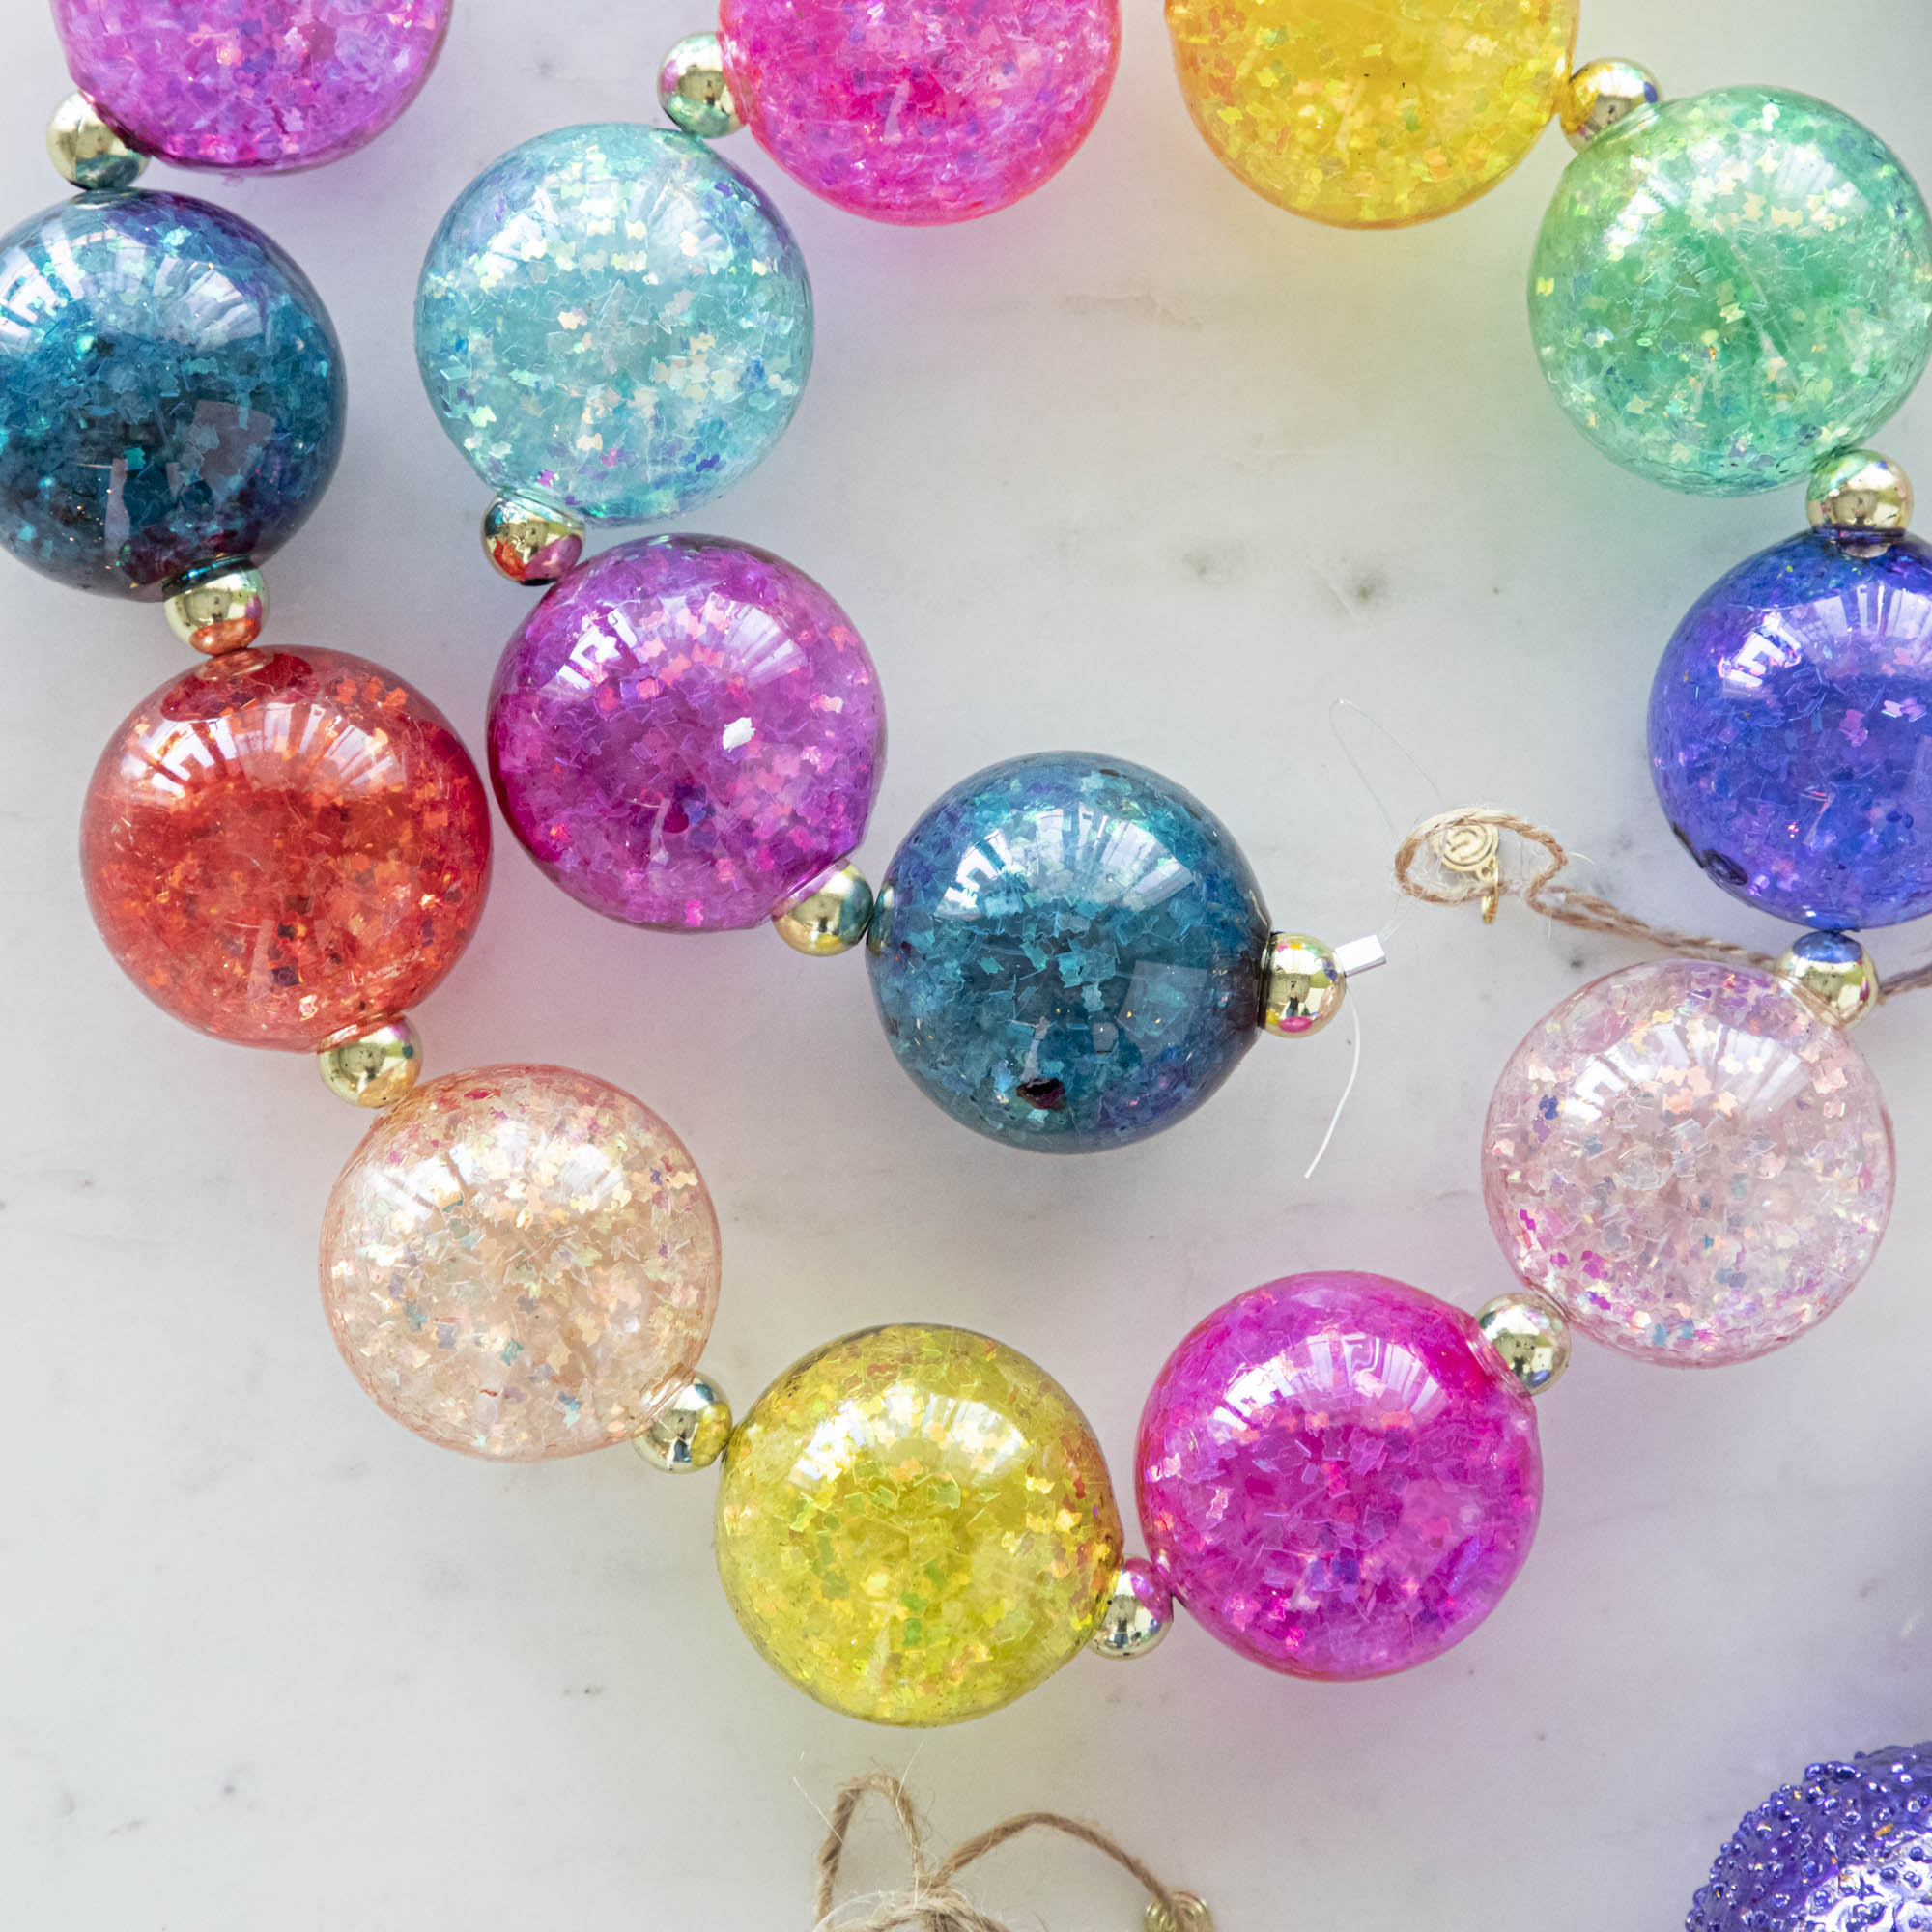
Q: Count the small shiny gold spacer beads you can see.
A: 13